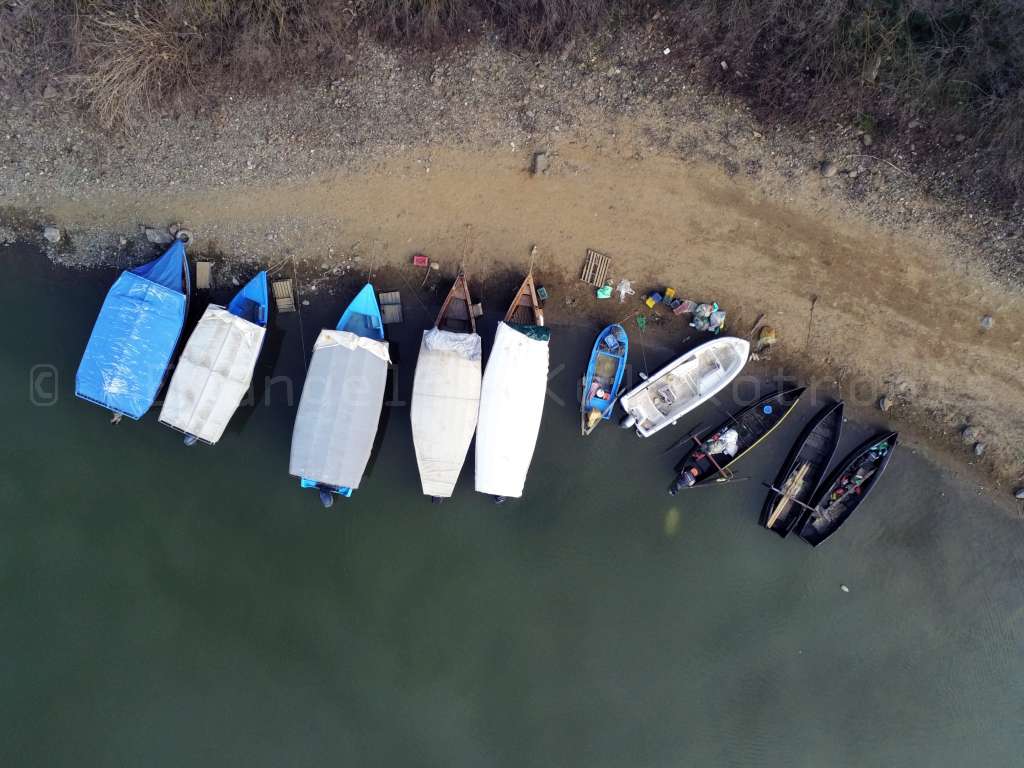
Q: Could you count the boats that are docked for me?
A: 10